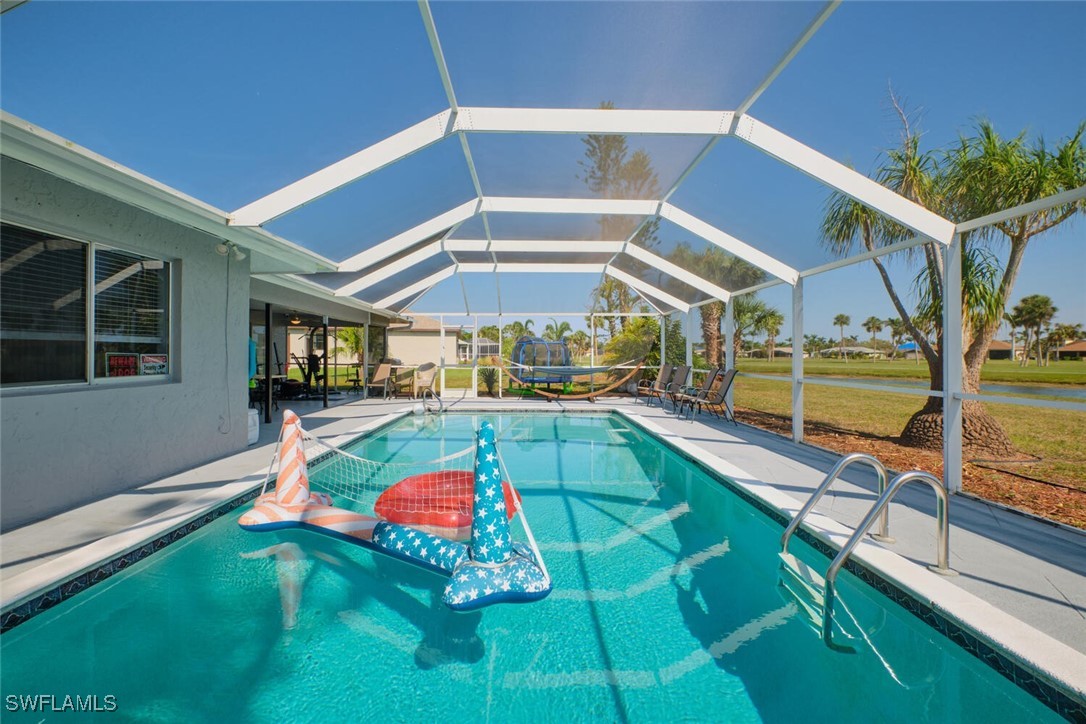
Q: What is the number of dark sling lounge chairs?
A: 4